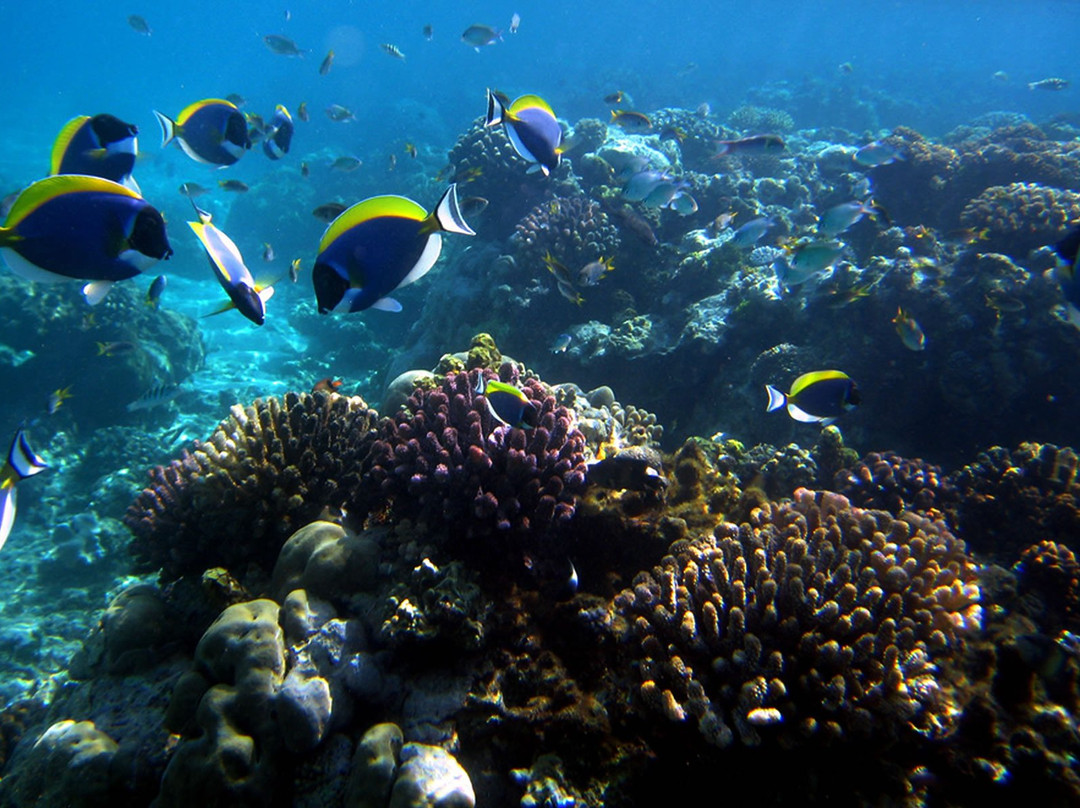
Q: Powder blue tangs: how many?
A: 11